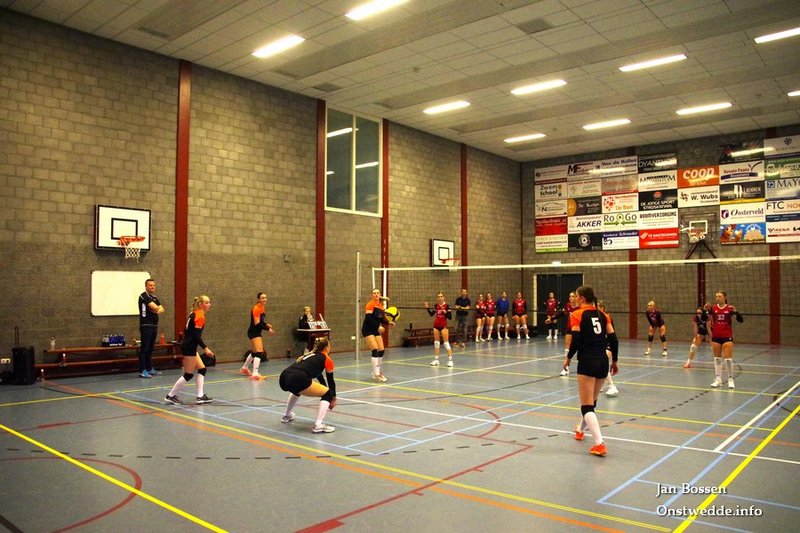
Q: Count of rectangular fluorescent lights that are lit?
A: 10